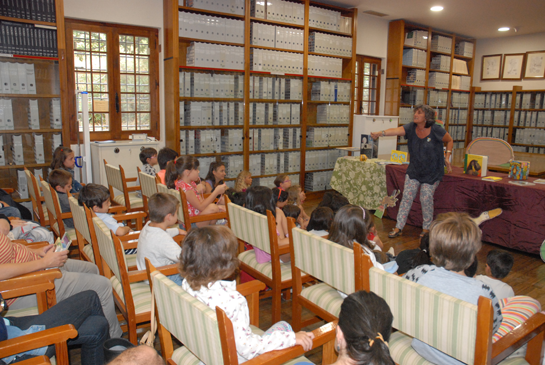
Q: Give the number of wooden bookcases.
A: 4